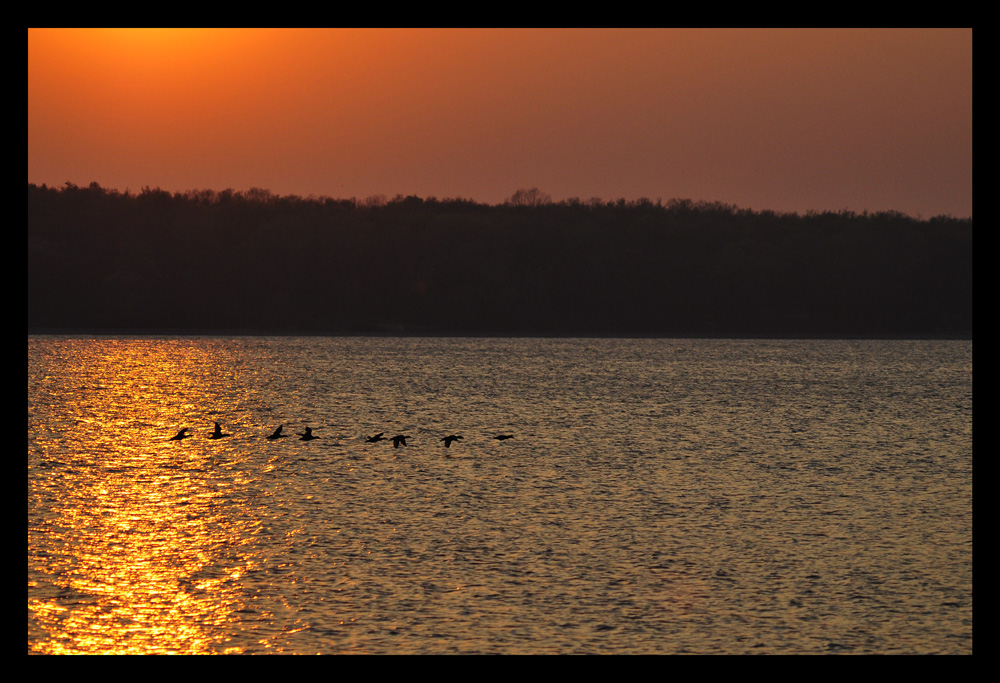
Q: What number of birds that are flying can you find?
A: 8